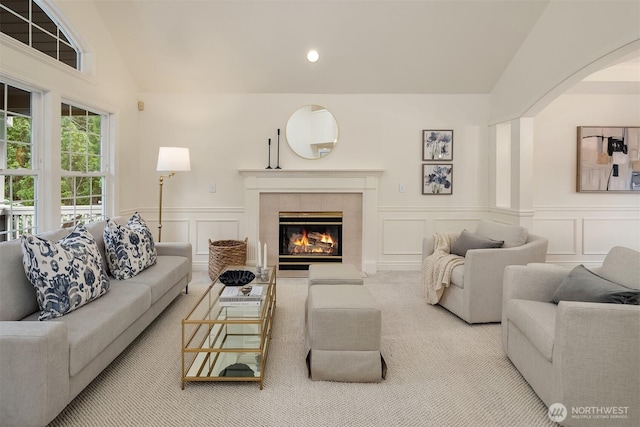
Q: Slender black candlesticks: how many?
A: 2